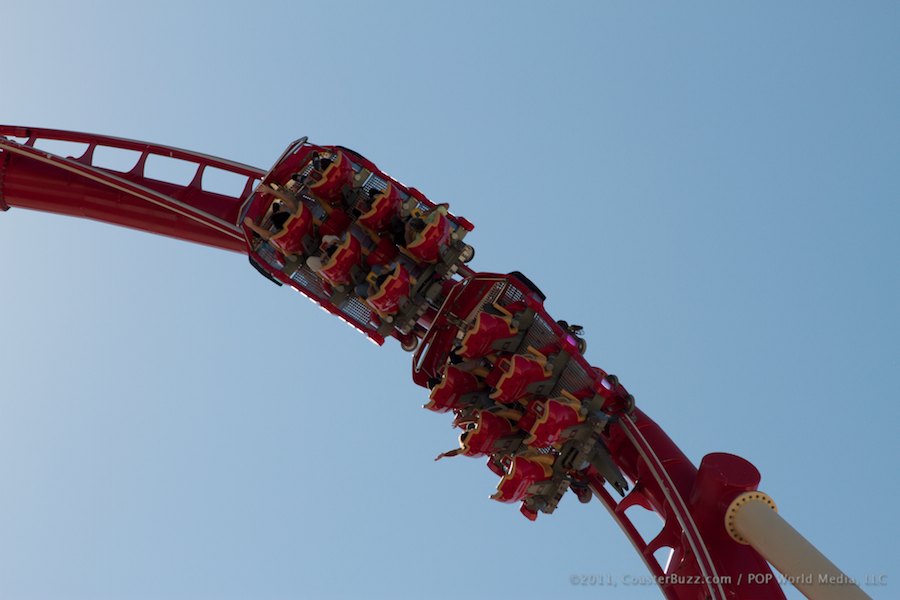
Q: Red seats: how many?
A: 12